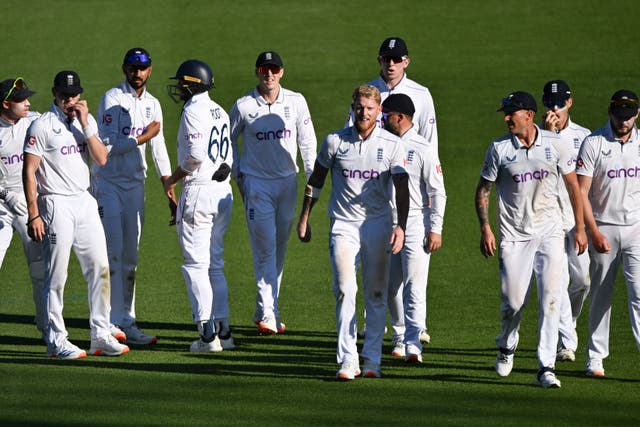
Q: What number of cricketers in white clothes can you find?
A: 11